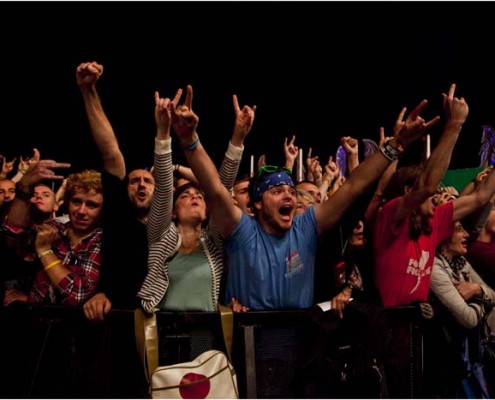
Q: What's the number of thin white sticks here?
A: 3